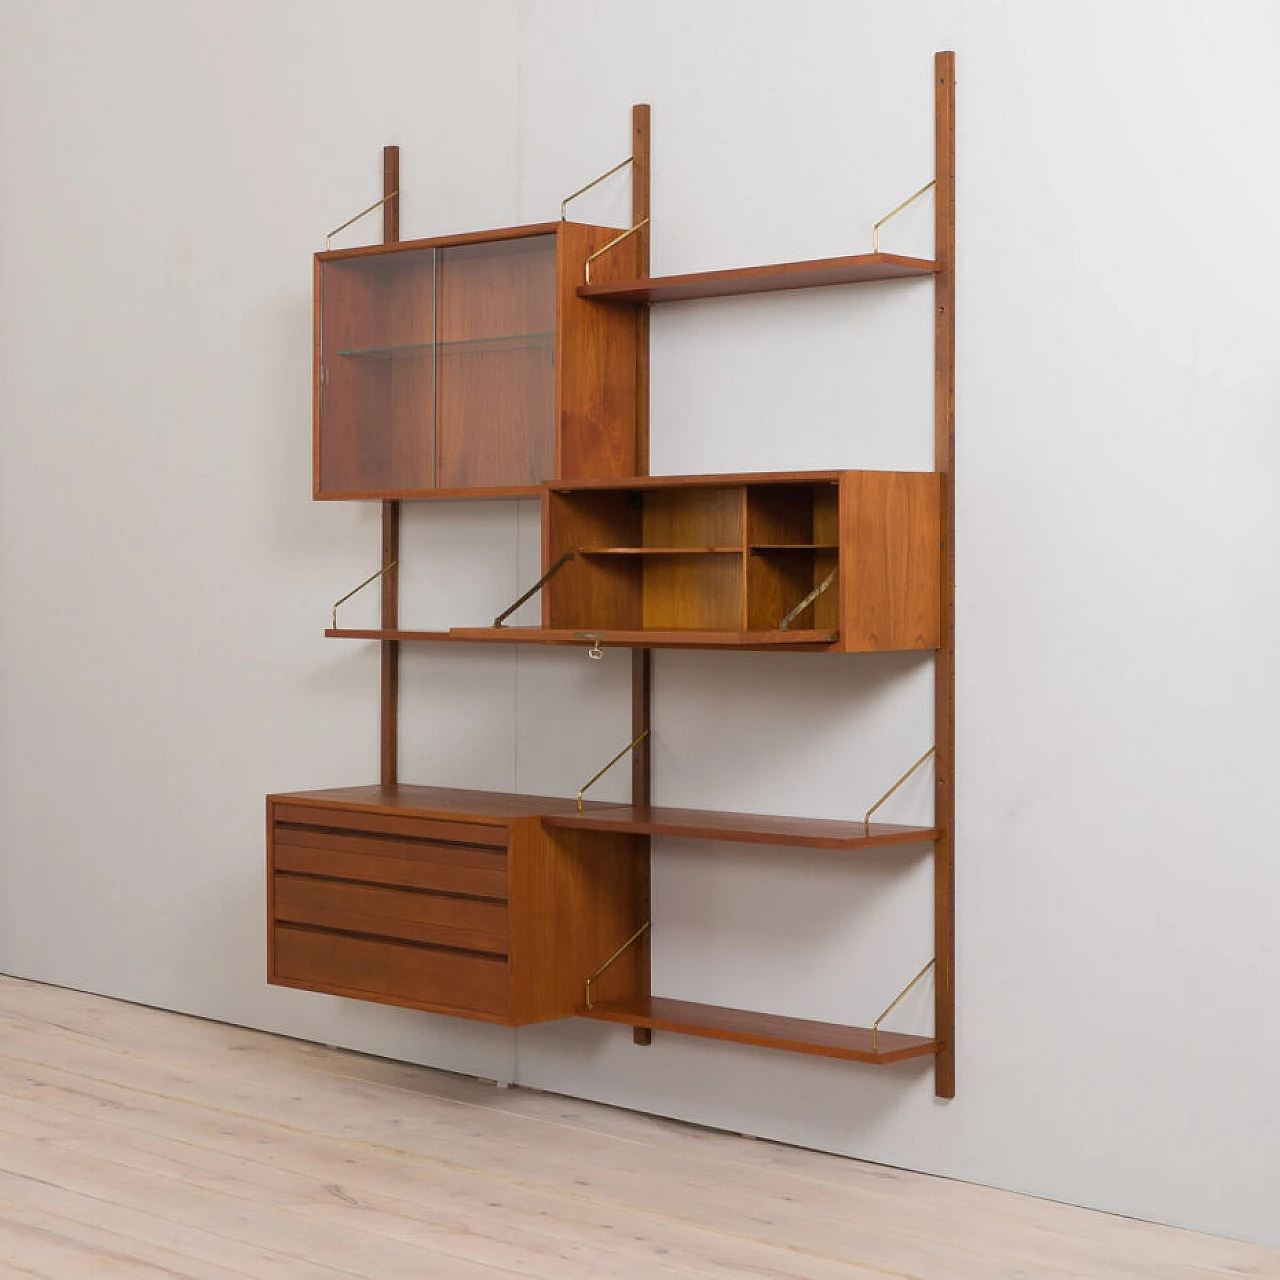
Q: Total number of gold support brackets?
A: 9